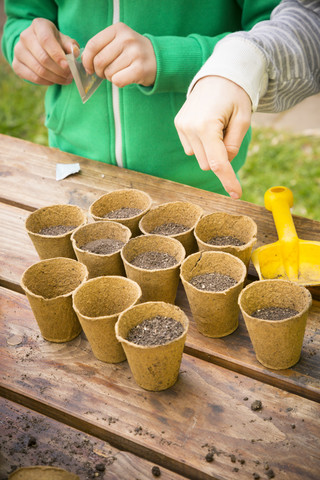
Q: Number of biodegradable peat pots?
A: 11